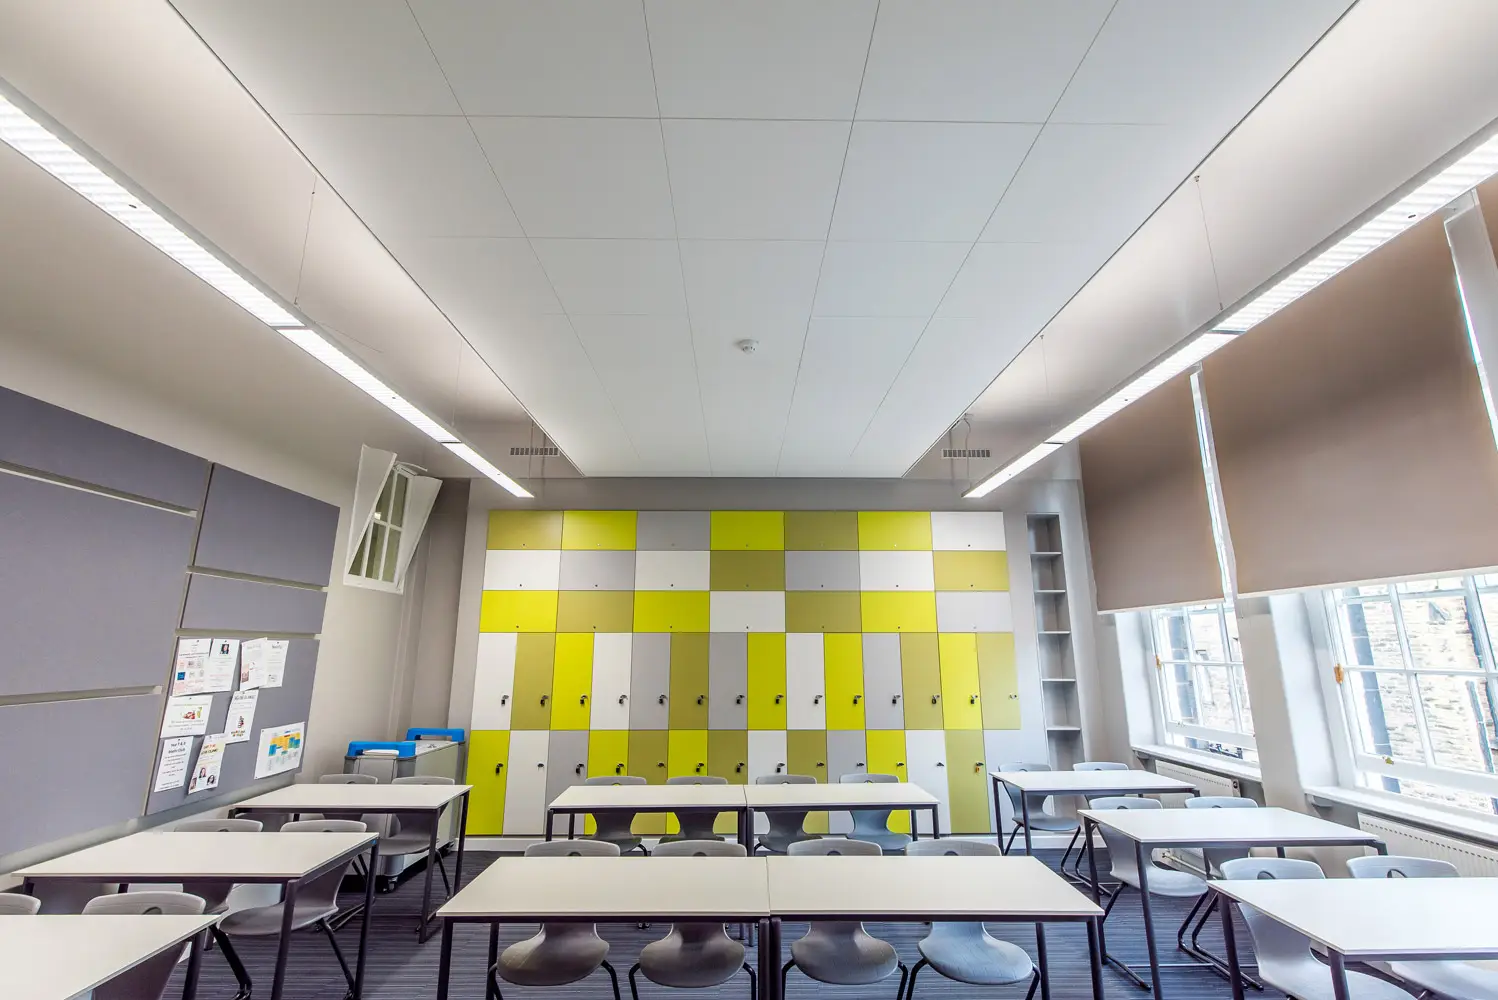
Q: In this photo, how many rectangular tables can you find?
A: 10